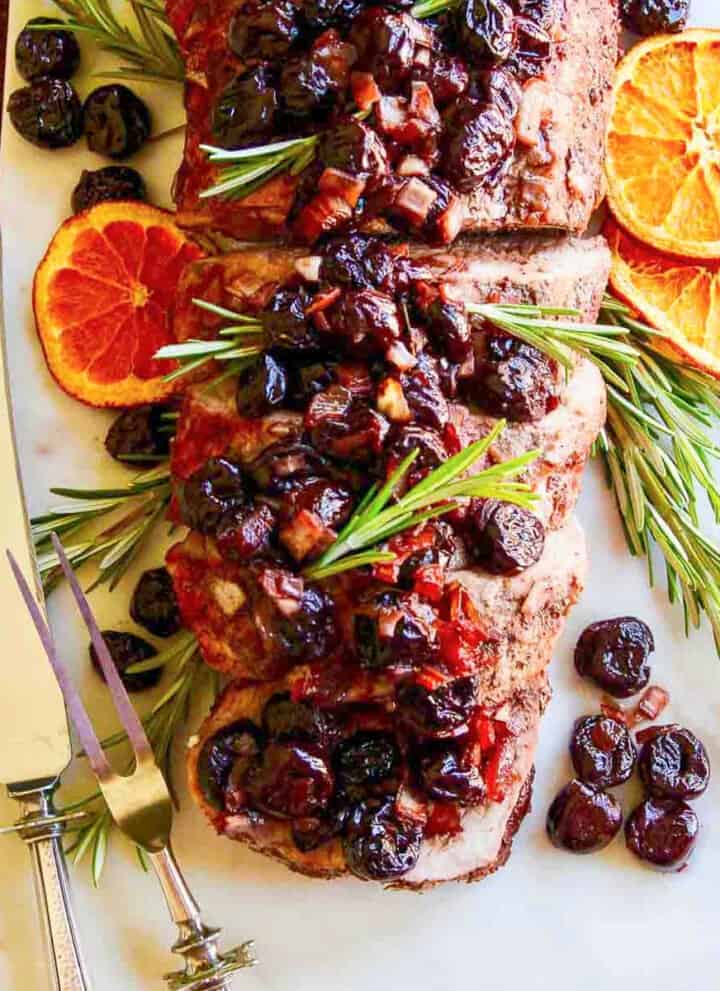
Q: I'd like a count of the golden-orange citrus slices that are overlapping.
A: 2